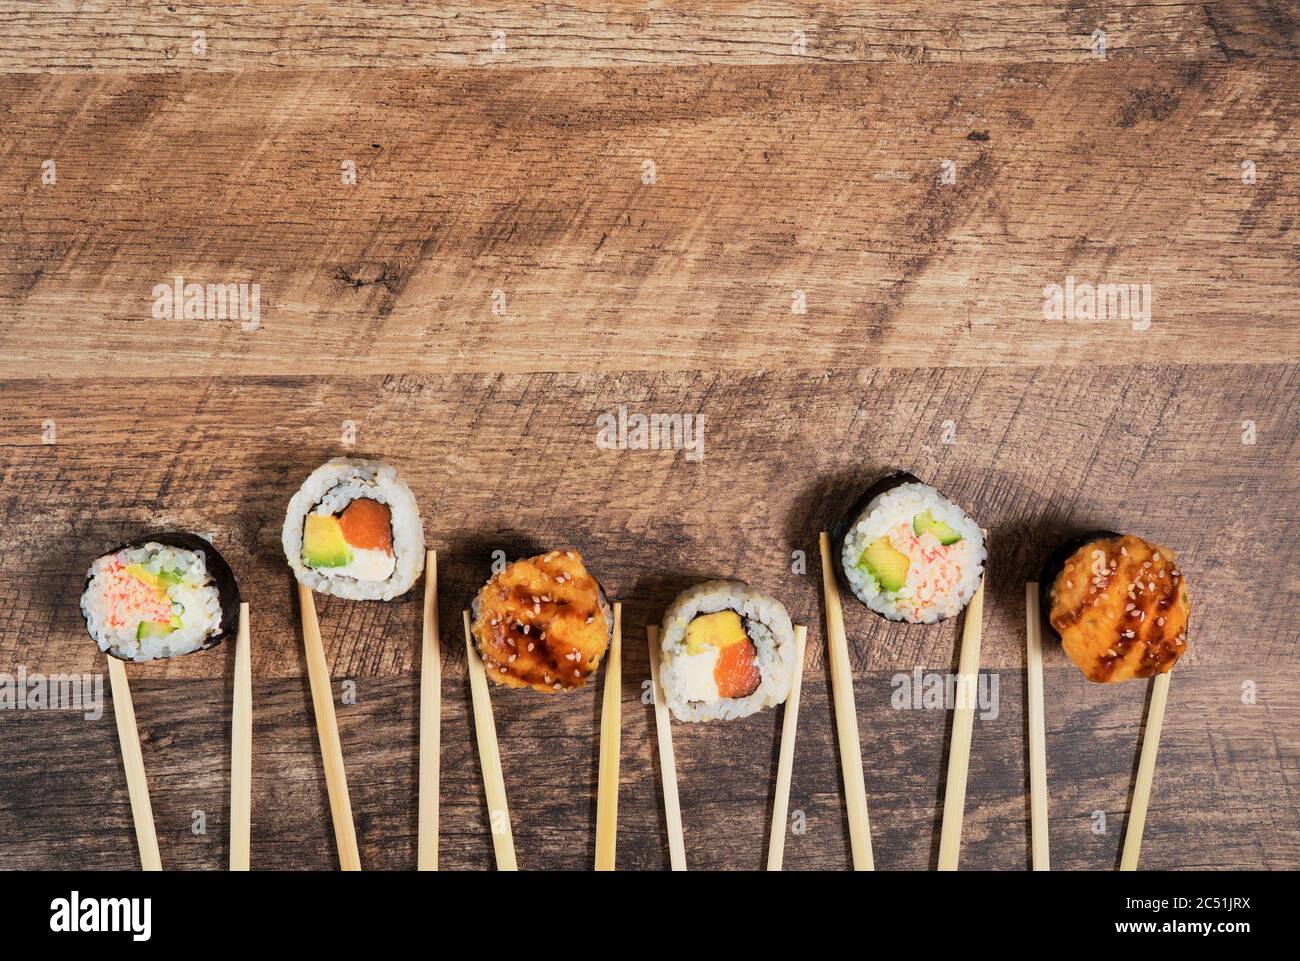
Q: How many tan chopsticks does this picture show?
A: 12